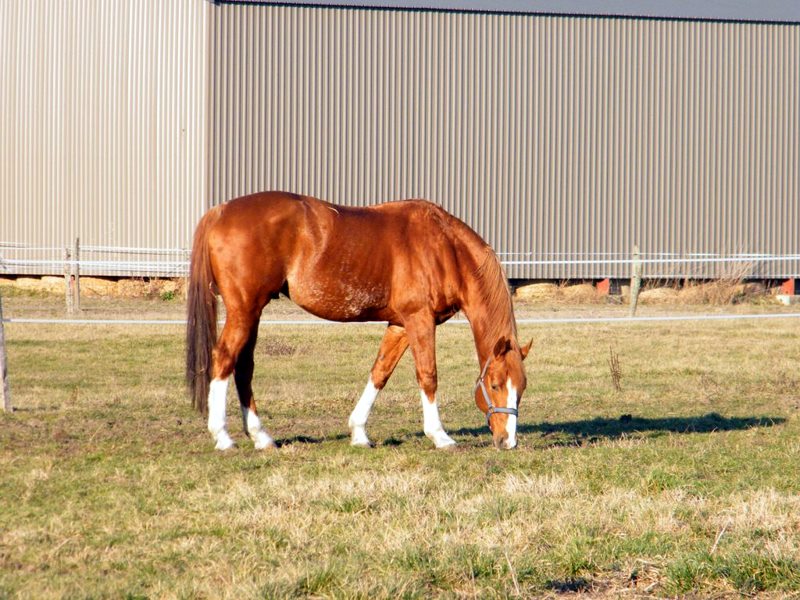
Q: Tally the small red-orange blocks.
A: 2